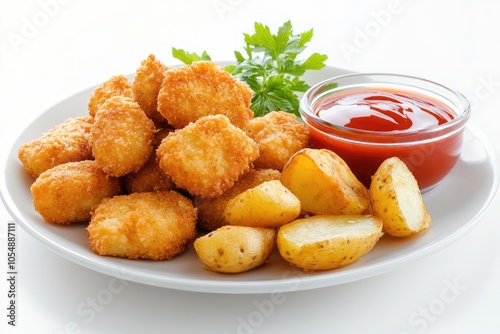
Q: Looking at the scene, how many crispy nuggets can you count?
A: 11